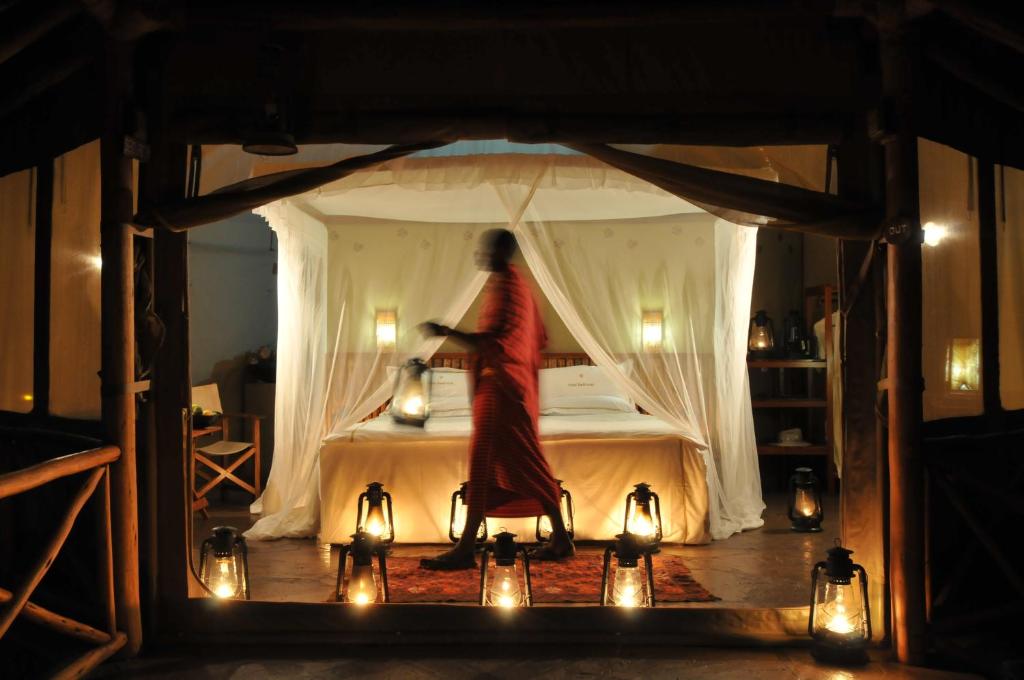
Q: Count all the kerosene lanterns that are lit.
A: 12